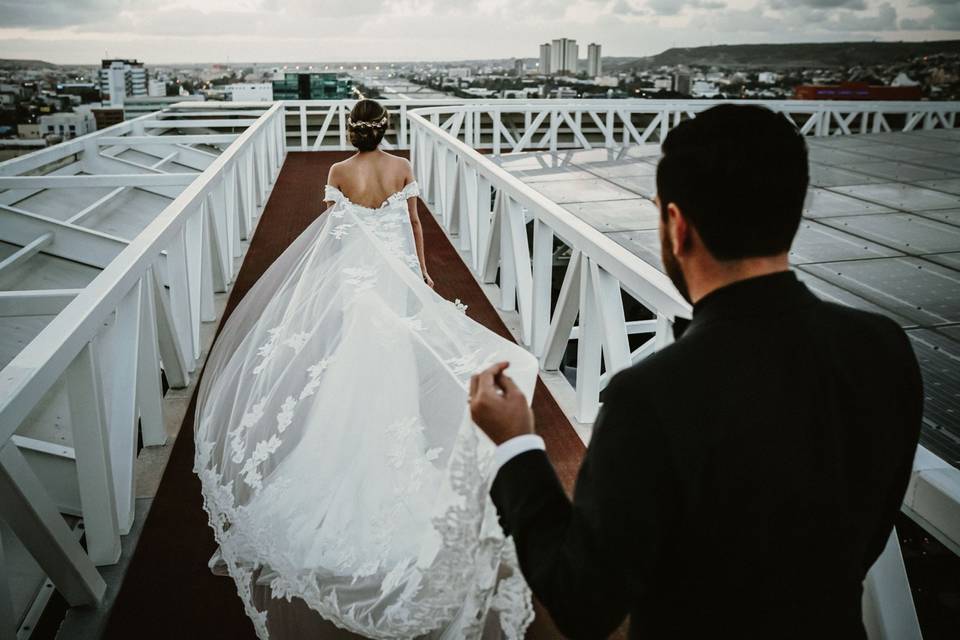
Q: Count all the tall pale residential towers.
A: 3